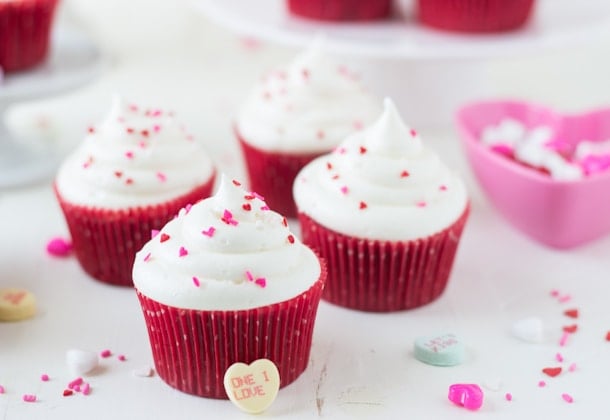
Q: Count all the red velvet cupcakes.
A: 7